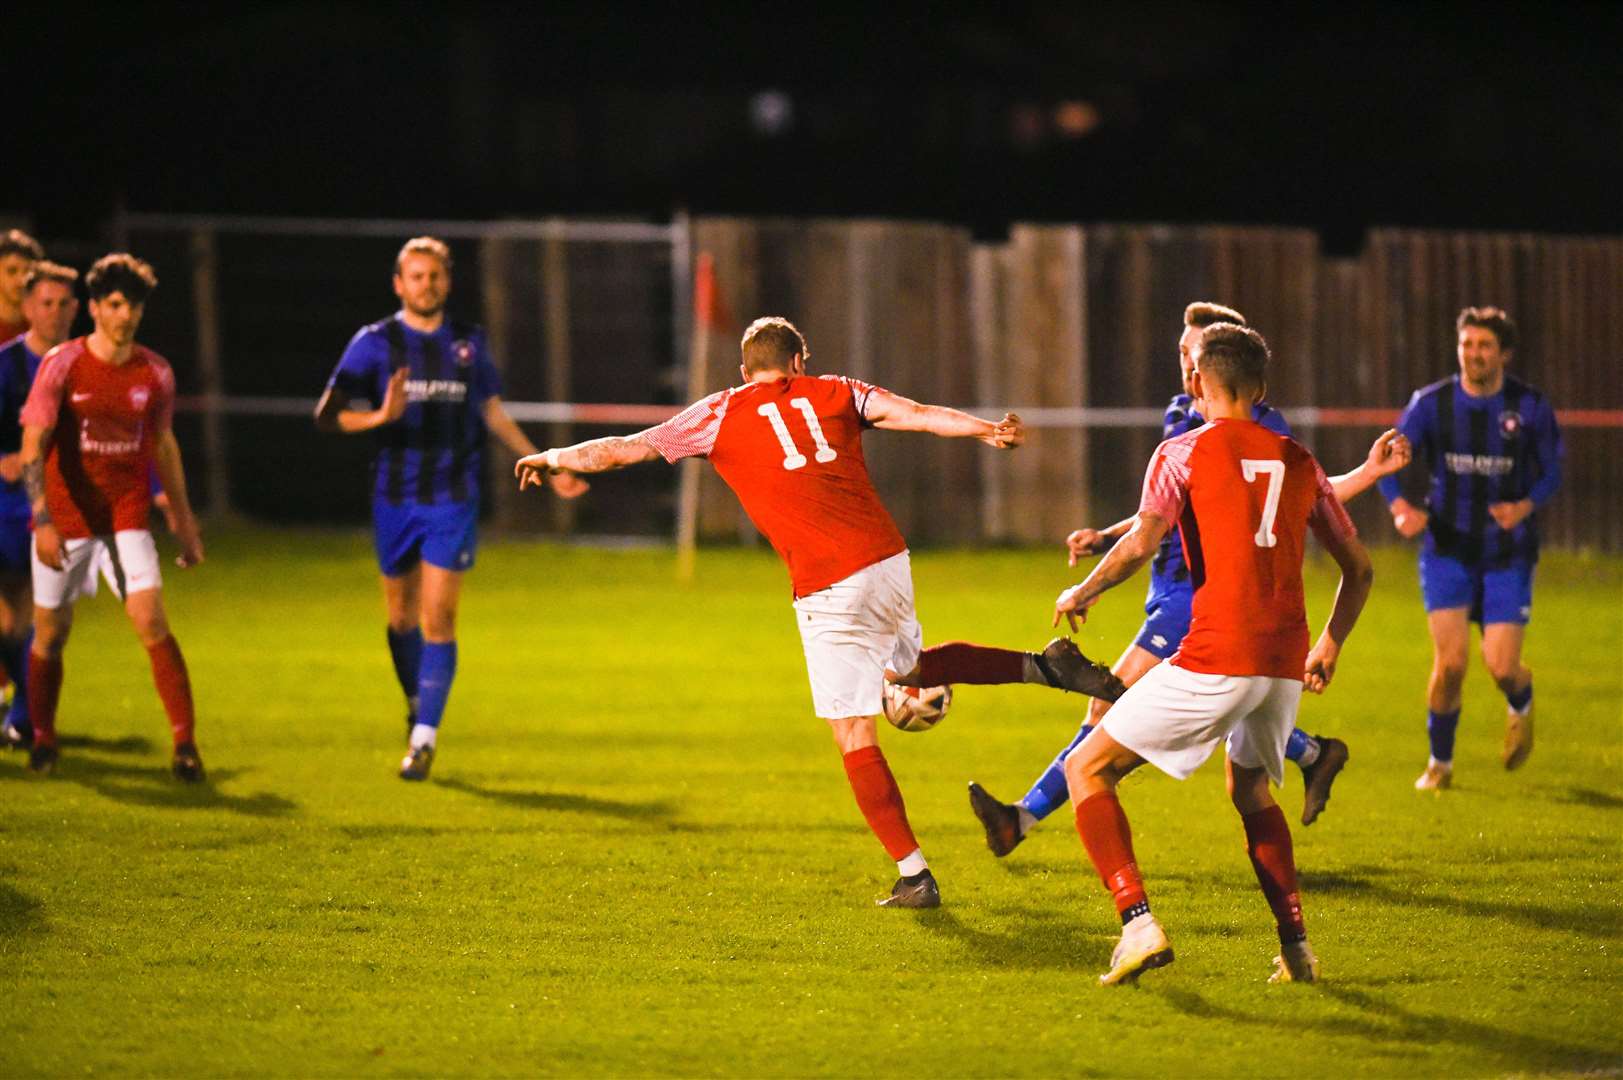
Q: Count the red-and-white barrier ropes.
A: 1